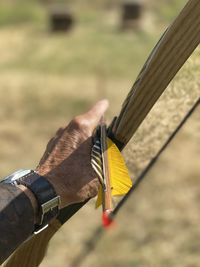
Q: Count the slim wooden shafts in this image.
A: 1